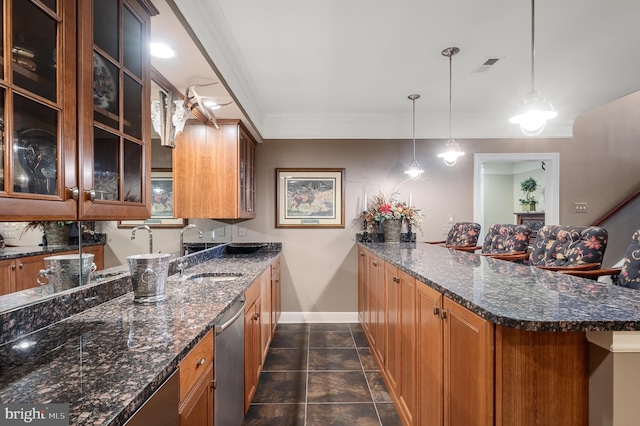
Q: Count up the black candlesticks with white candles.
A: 2